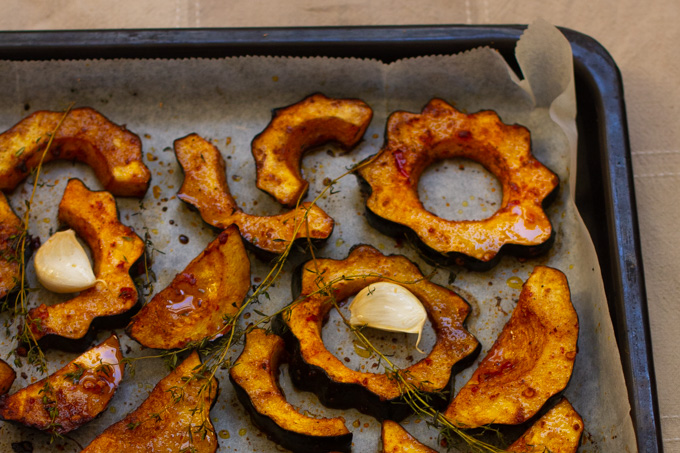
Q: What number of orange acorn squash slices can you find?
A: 15